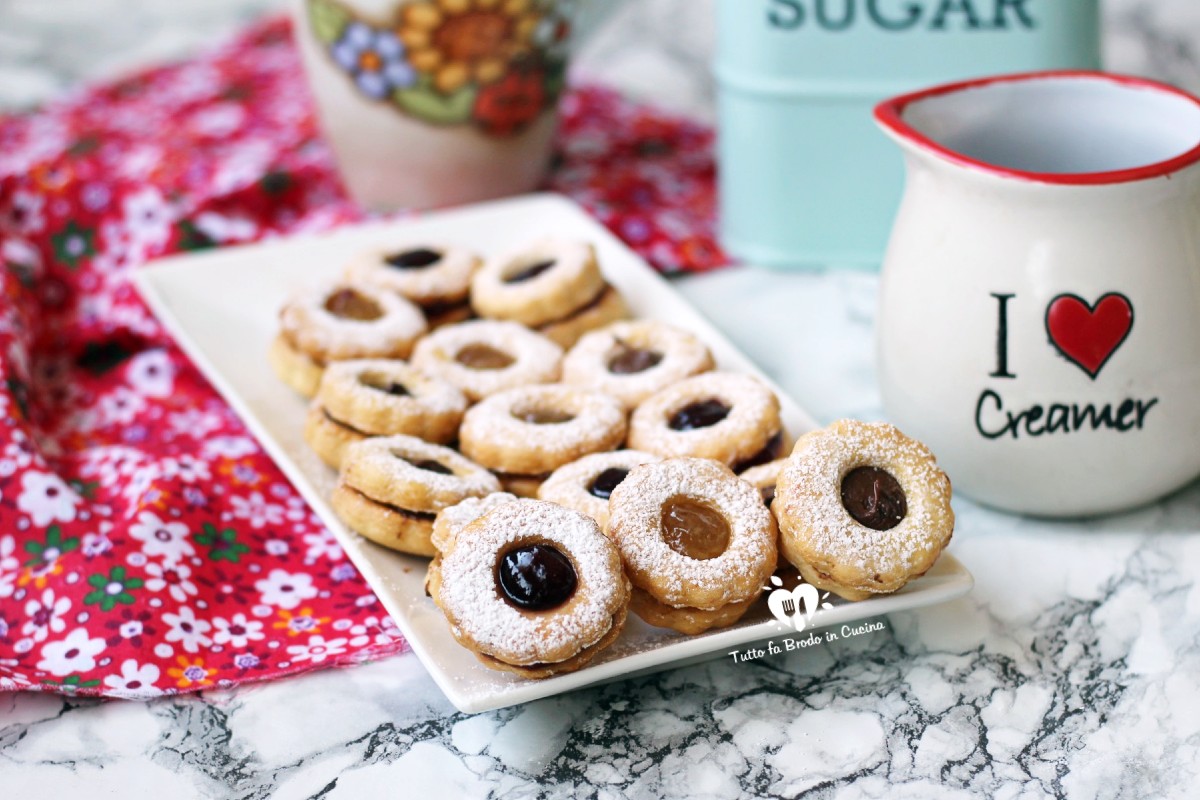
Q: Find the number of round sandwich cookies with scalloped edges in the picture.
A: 15